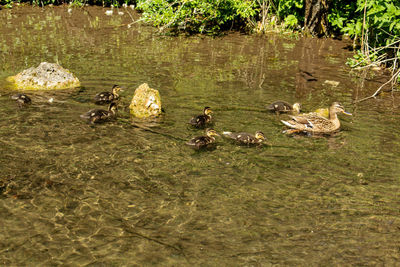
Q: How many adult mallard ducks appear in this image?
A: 1